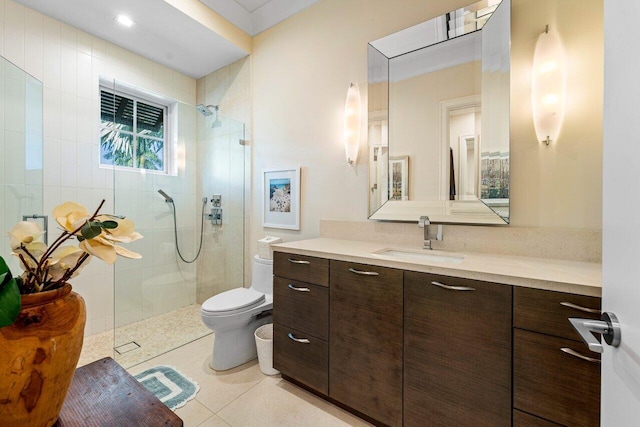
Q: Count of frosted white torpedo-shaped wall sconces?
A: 2